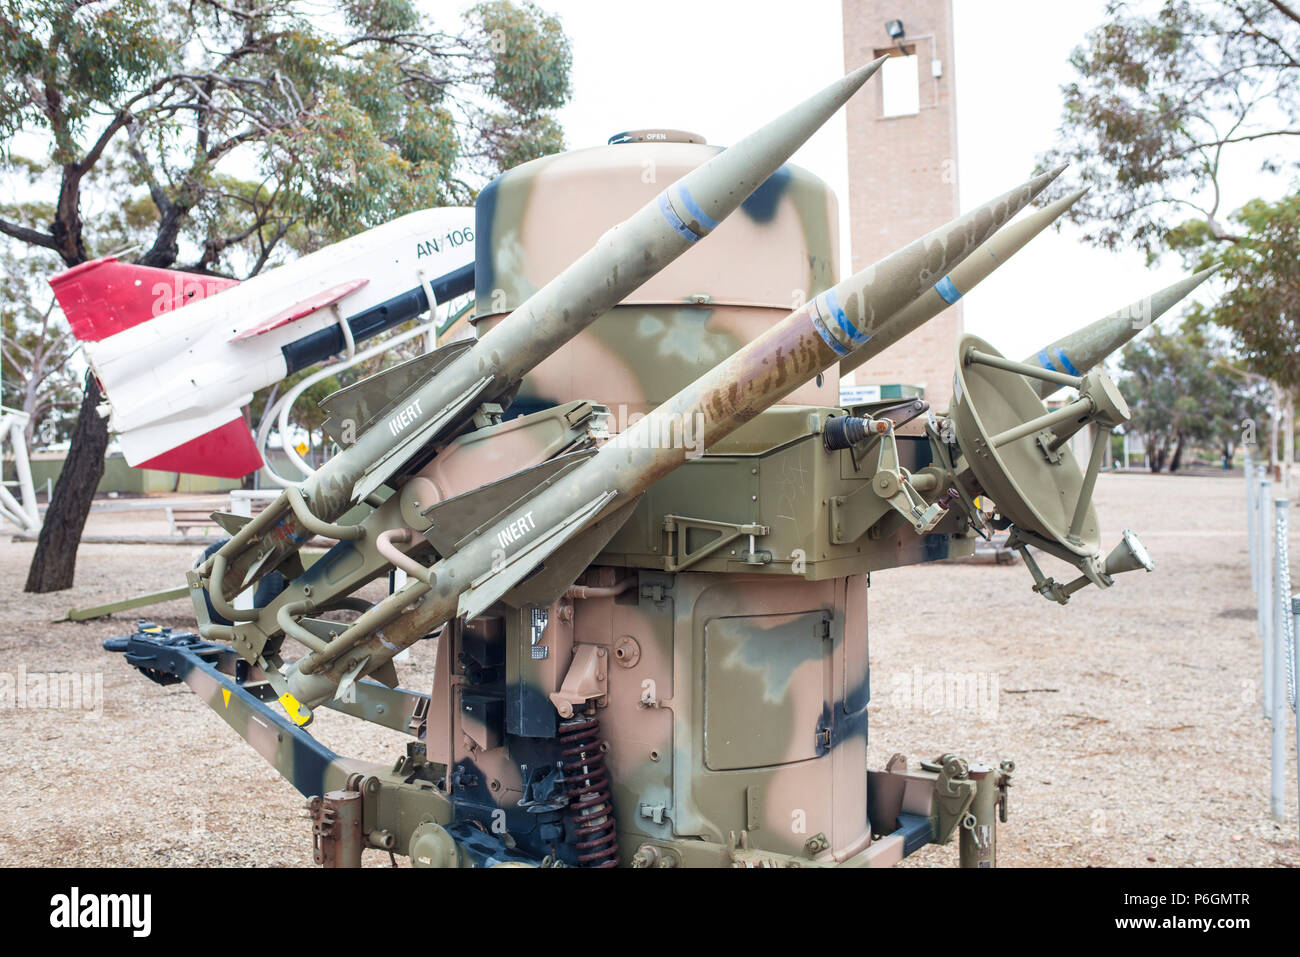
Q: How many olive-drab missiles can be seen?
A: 4